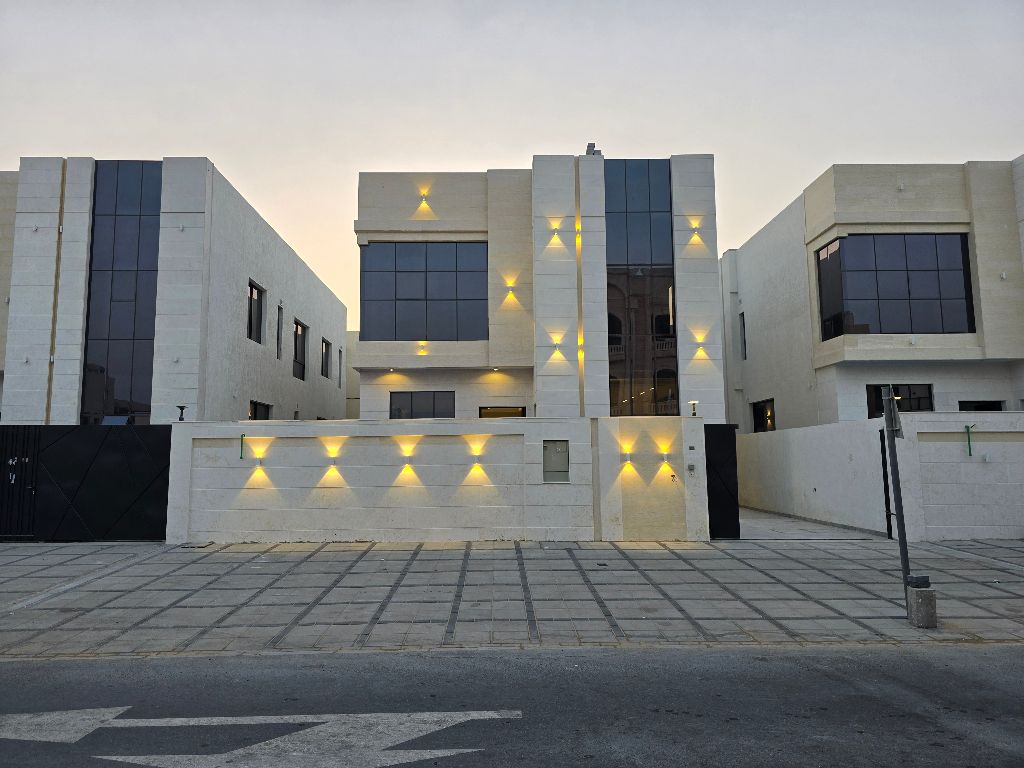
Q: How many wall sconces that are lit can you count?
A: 15